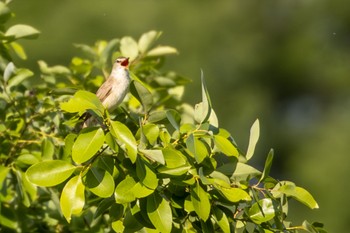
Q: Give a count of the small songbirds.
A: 1